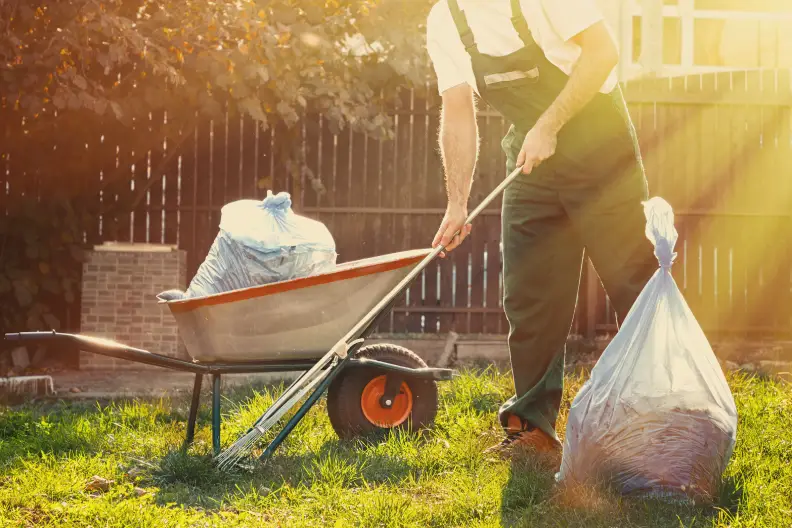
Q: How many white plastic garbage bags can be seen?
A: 2